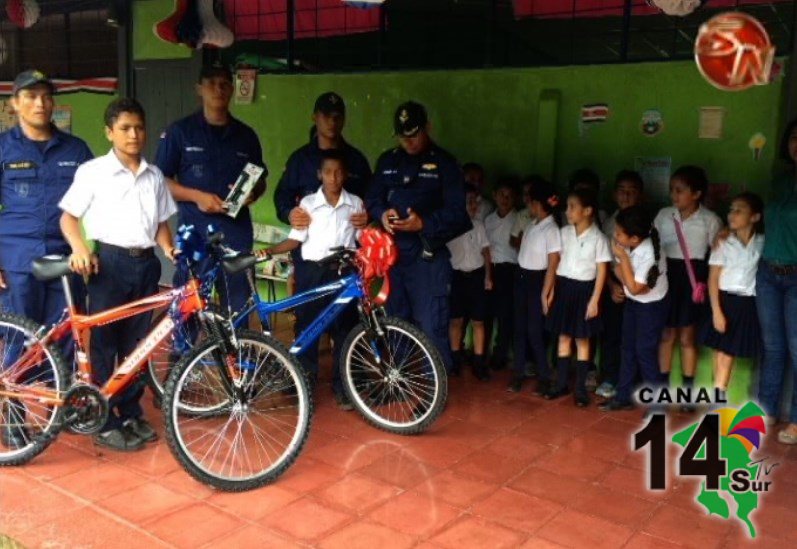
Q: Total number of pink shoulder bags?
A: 1